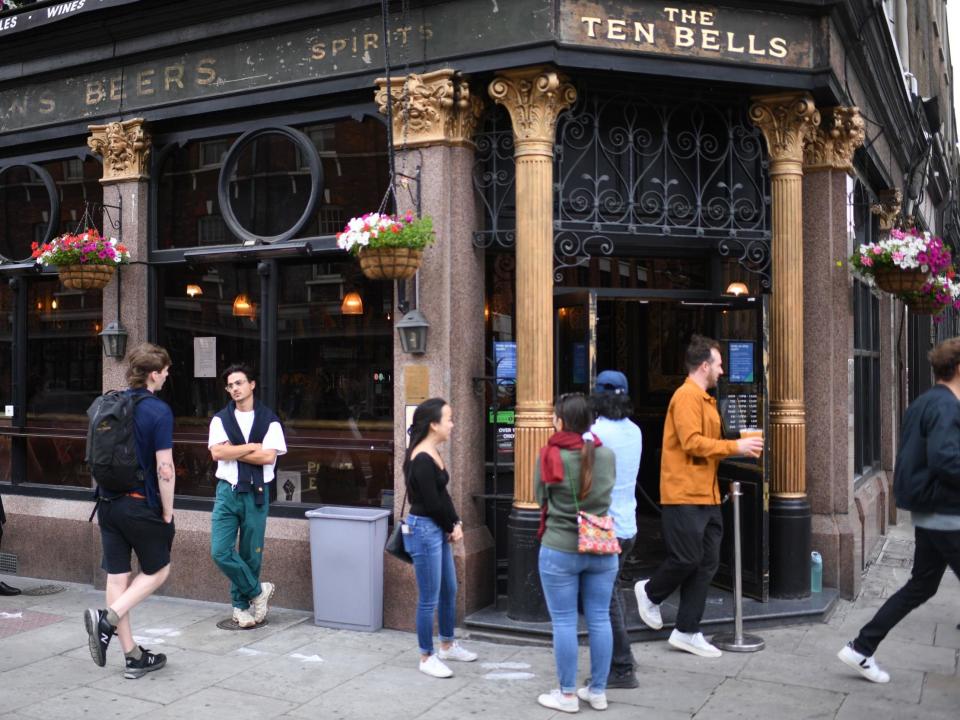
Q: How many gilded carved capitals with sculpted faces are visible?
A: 2